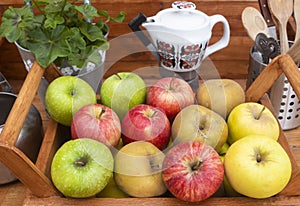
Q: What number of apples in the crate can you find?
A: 12